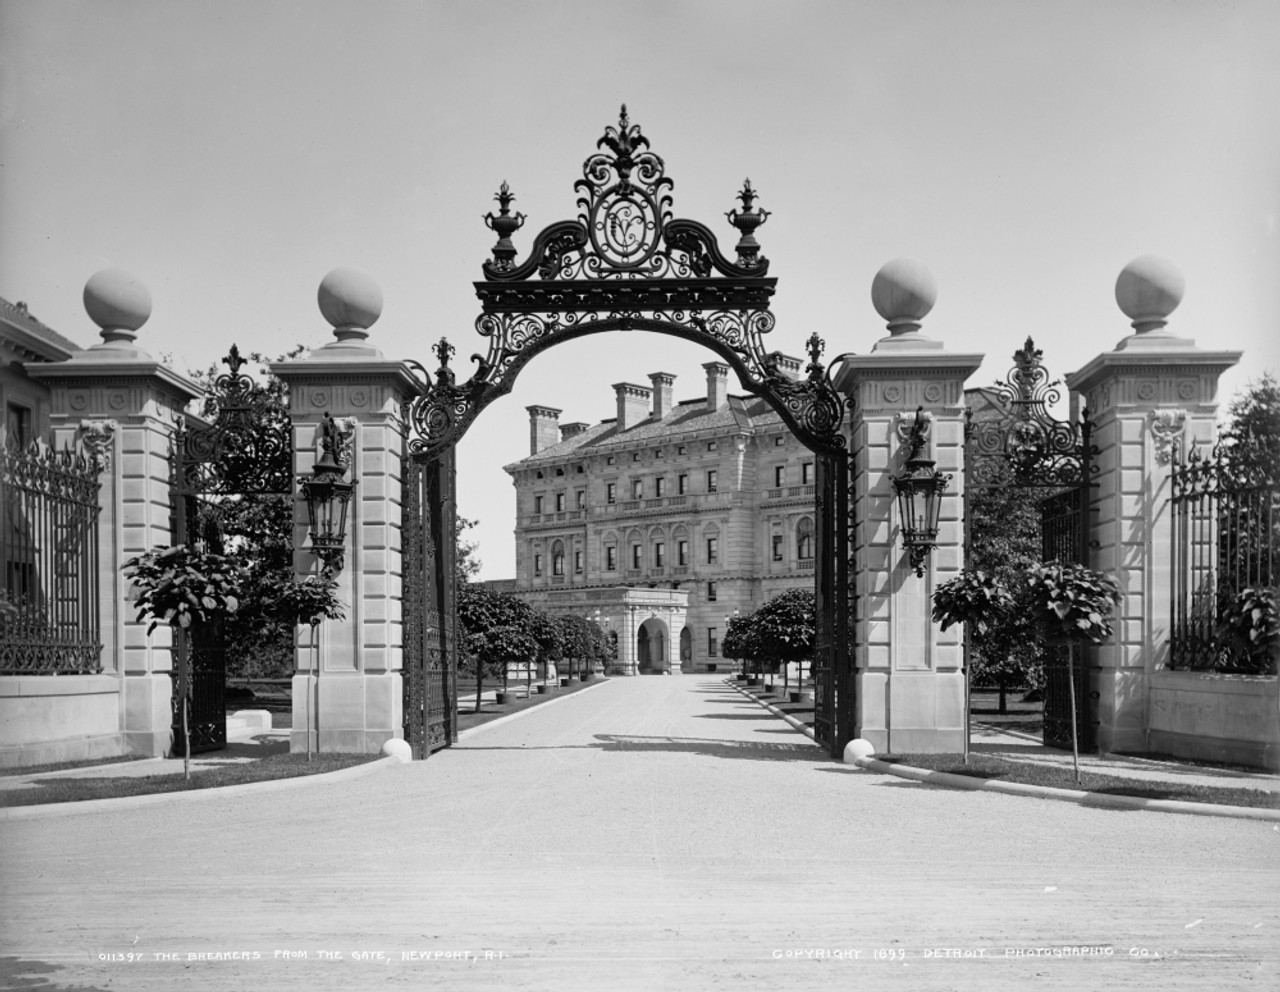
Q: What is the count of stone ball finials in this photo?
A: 4